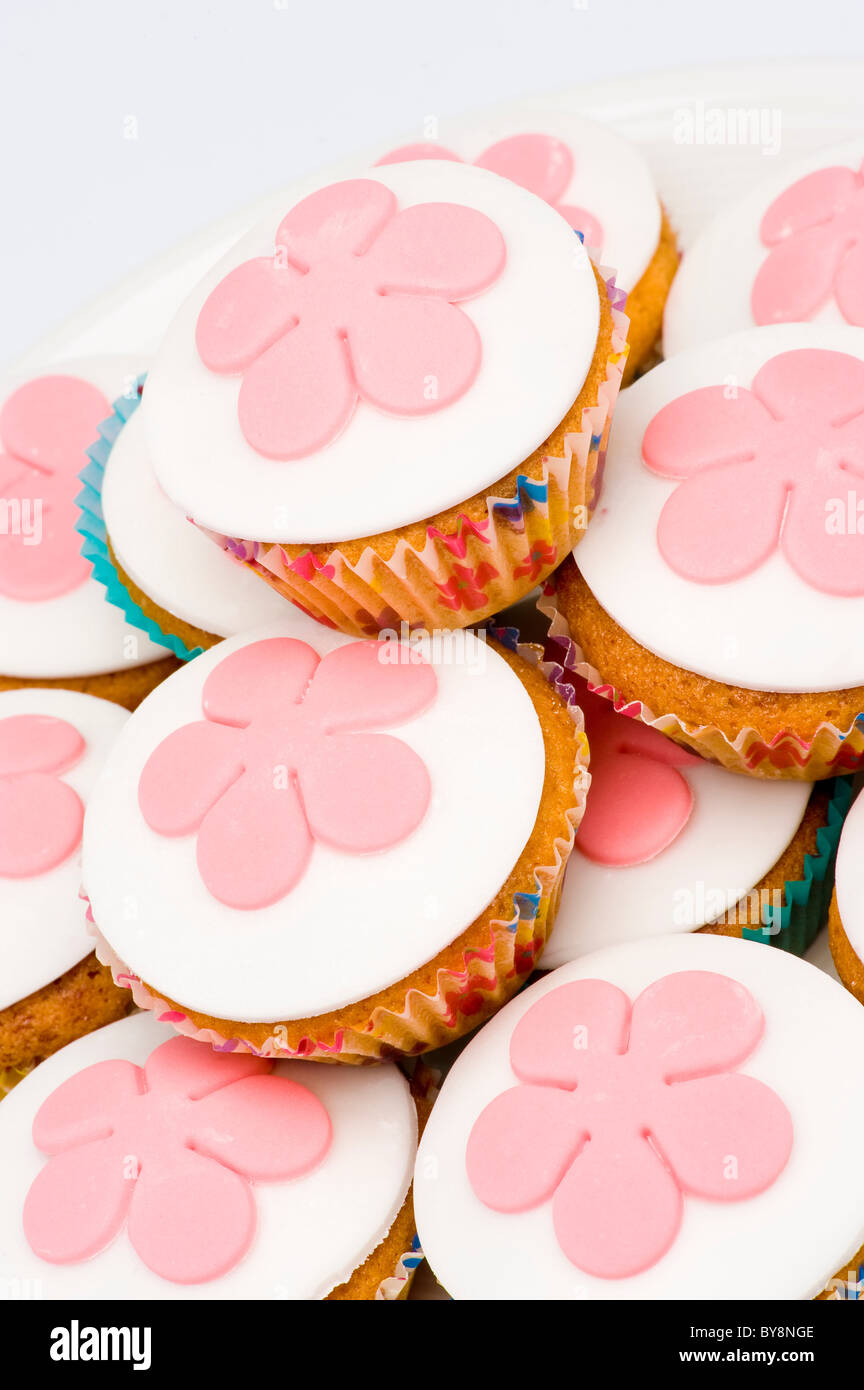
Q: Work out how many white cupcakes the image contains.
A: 12